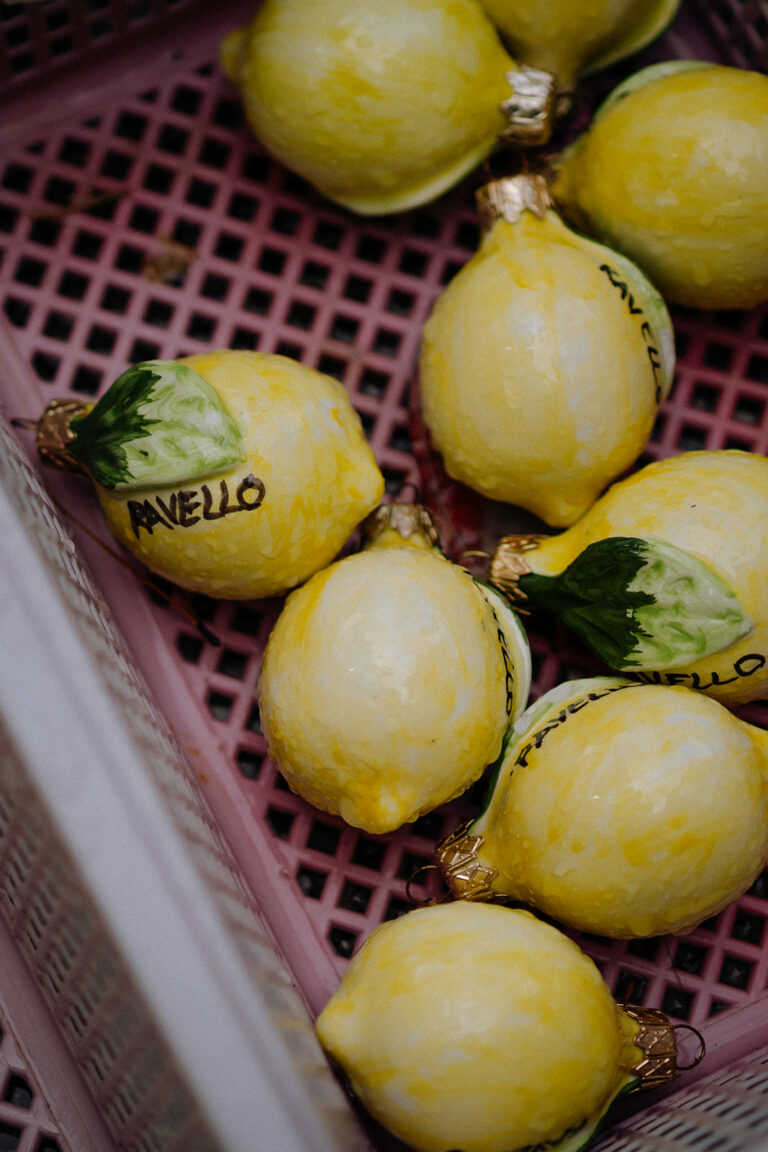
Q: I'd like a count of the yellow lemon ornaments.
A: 9